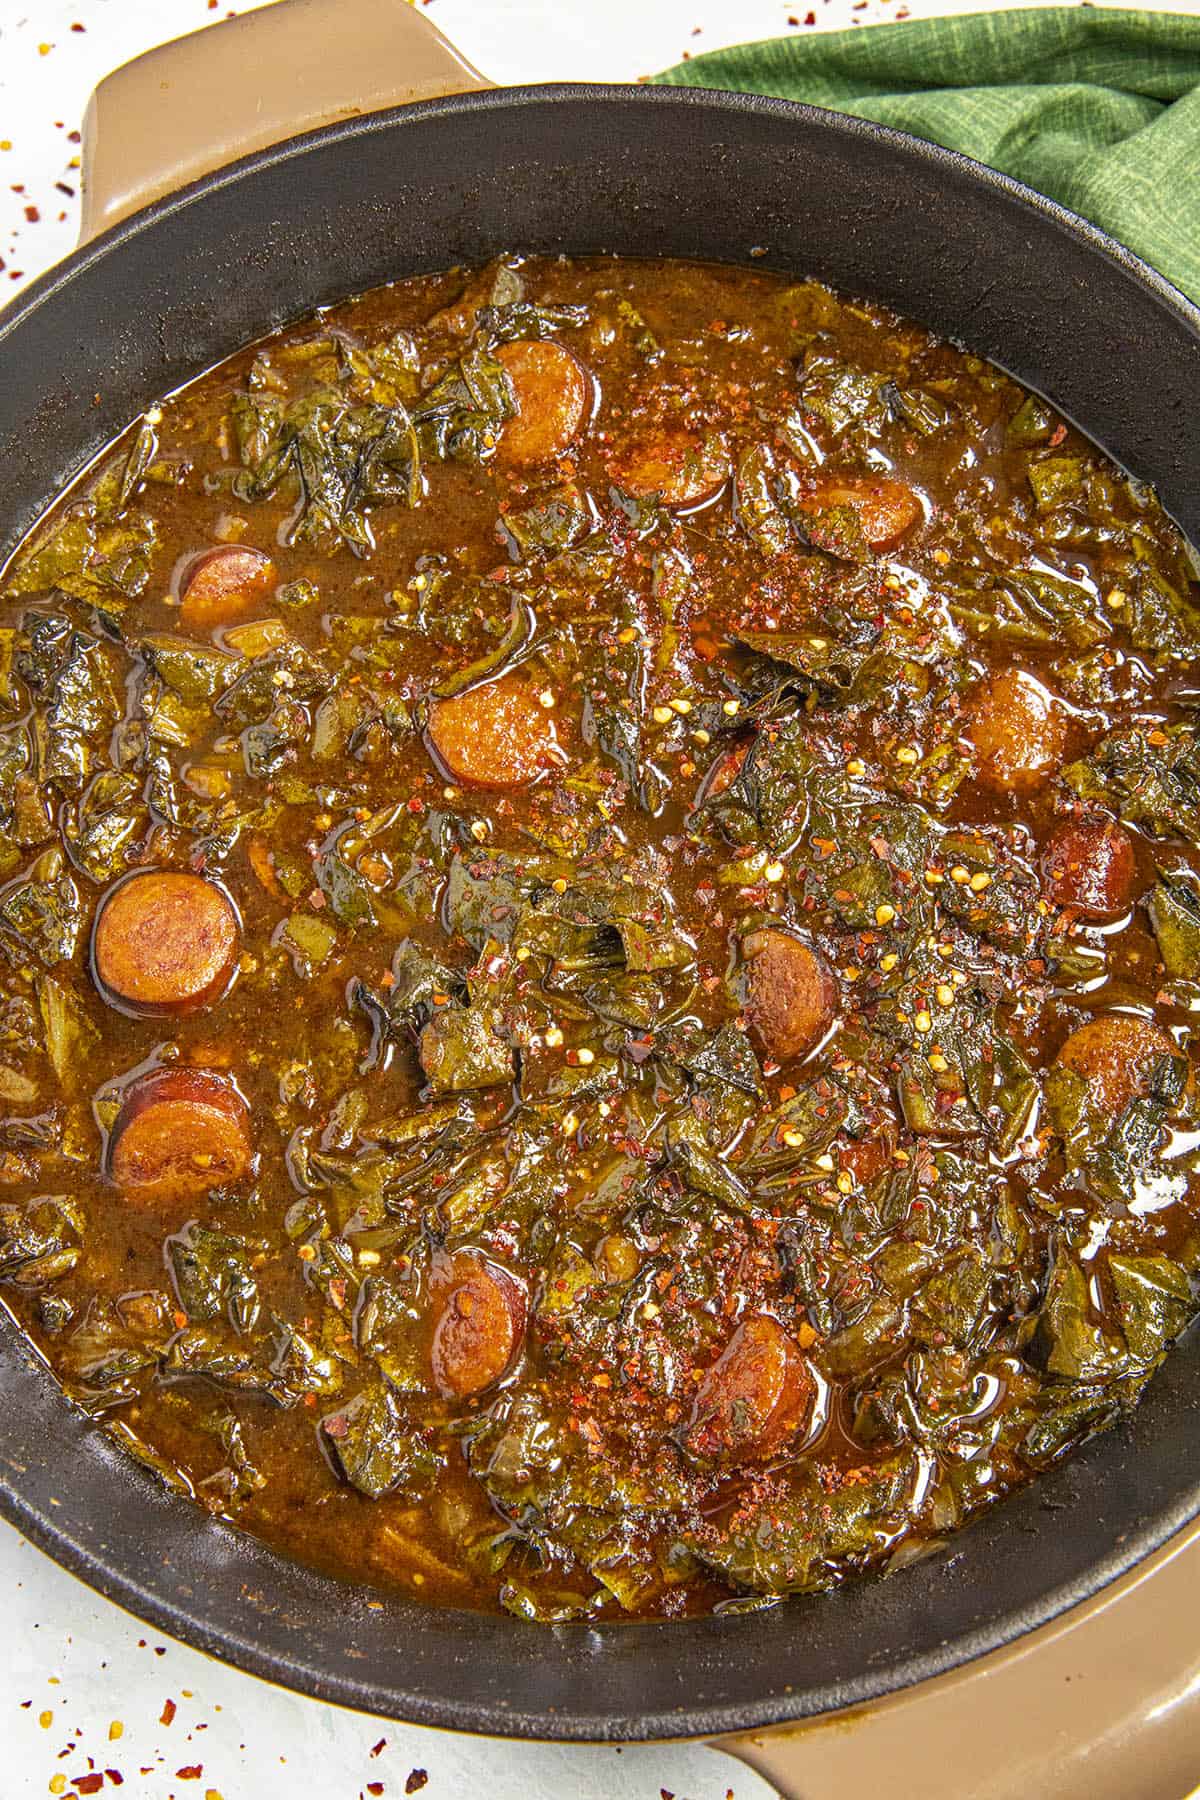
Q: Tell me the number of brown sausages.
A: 13